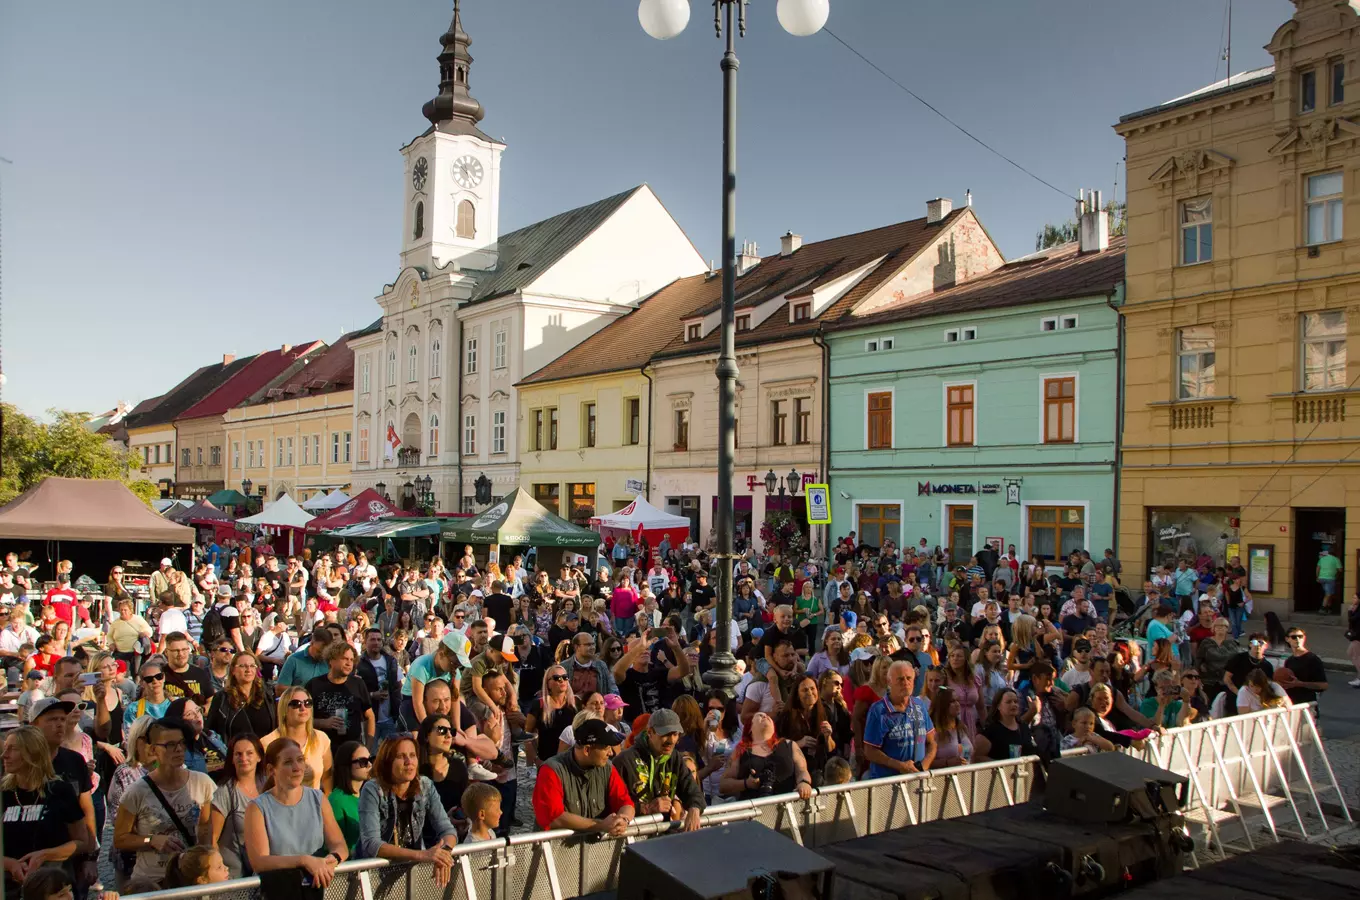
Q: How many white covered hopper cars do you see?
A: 0